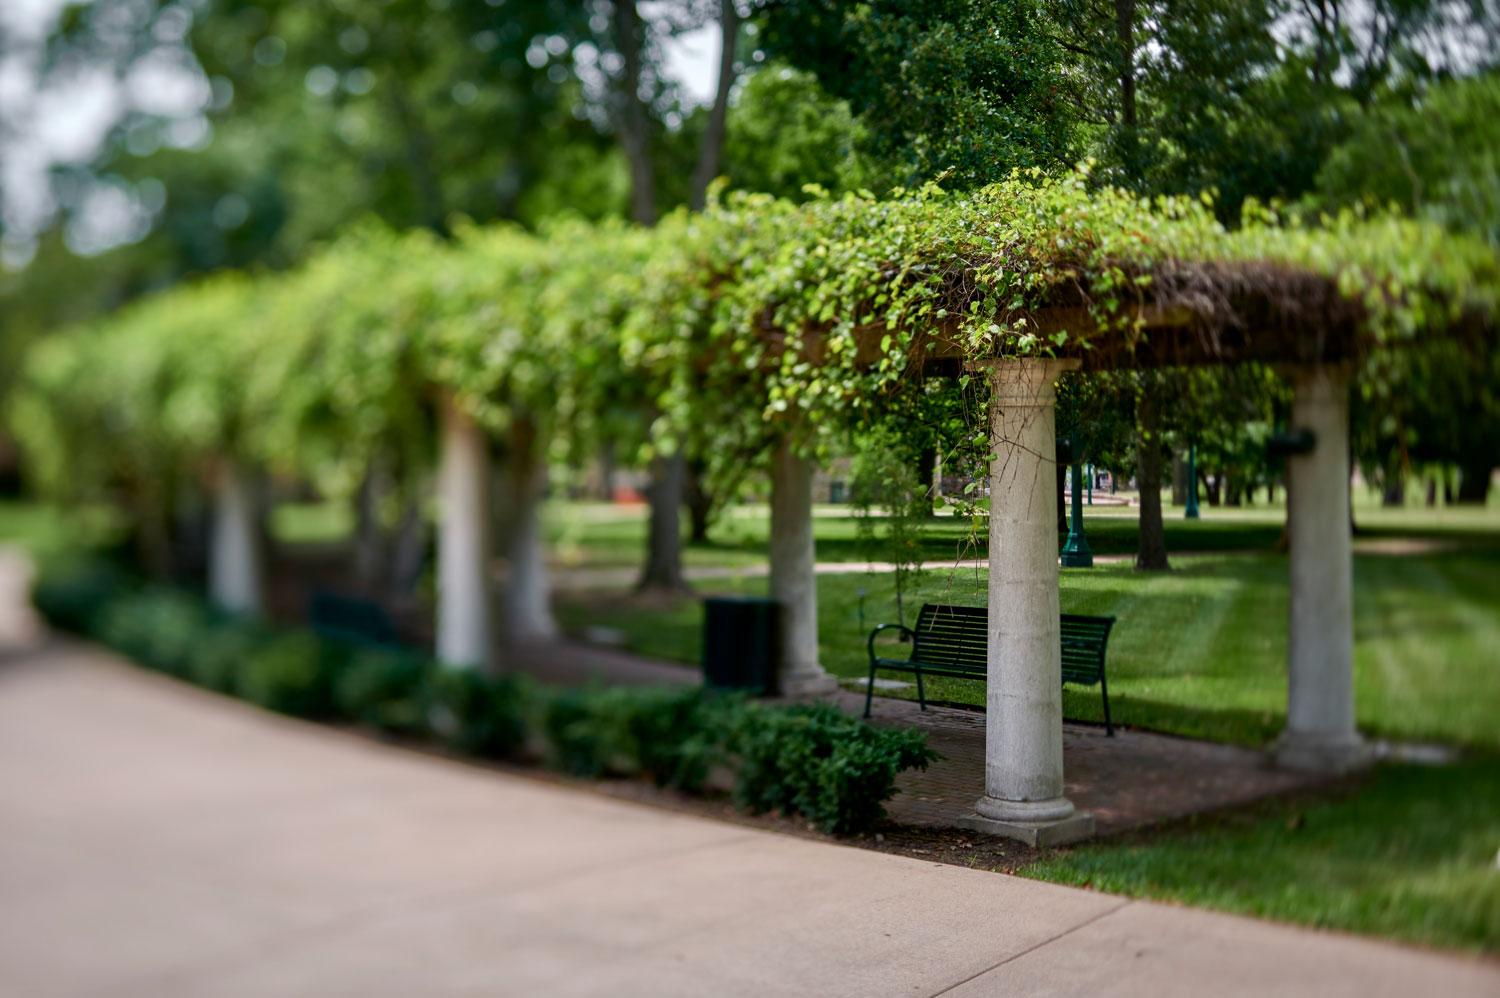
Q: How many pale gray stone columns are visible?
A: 6